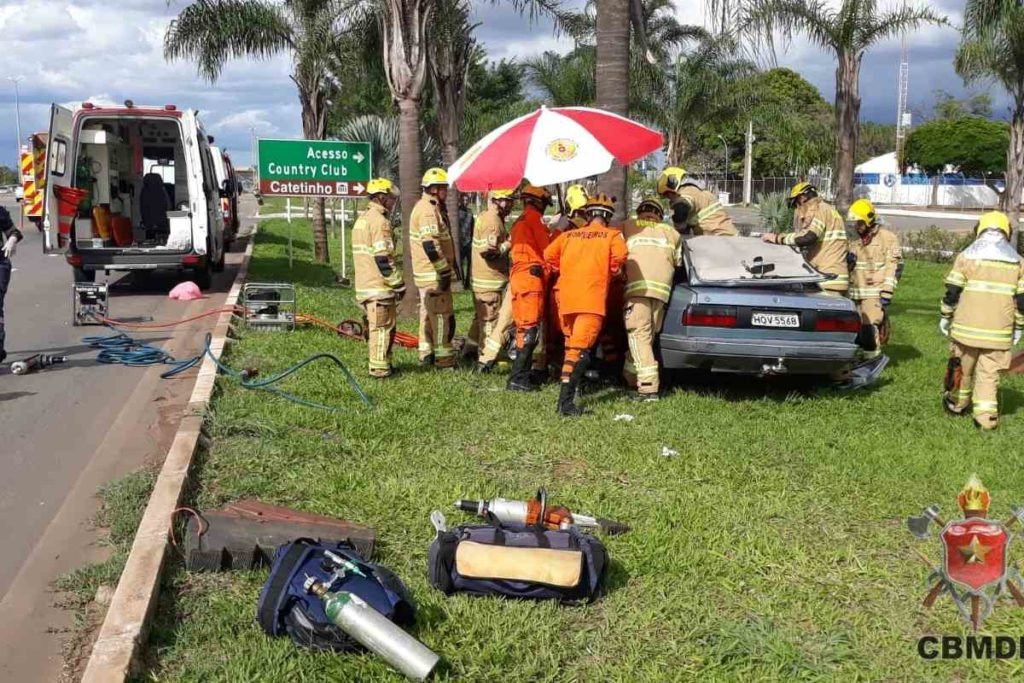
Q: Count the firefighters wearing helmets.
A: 11